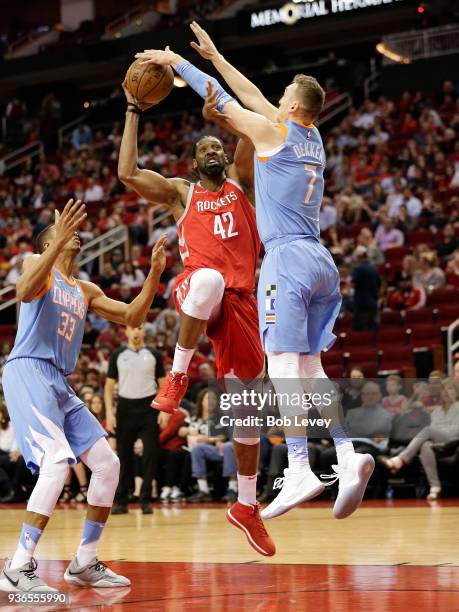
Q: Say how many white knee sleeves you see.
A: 6